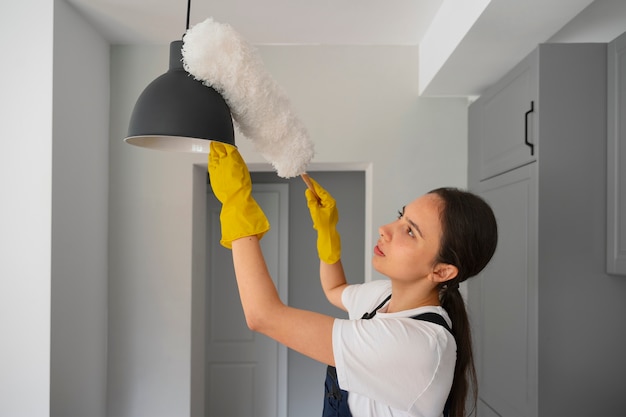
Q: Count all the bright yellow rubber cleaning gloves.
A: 2